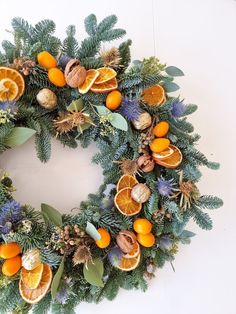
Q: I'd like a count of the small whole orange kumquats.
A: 10